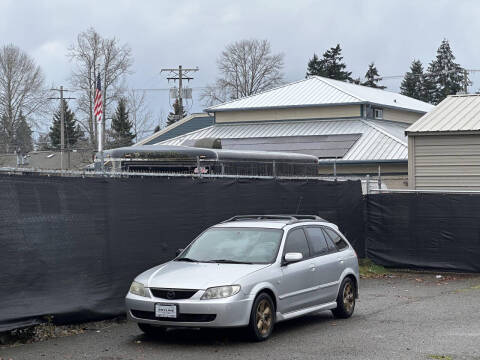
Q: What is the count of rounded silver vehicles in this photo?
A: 1